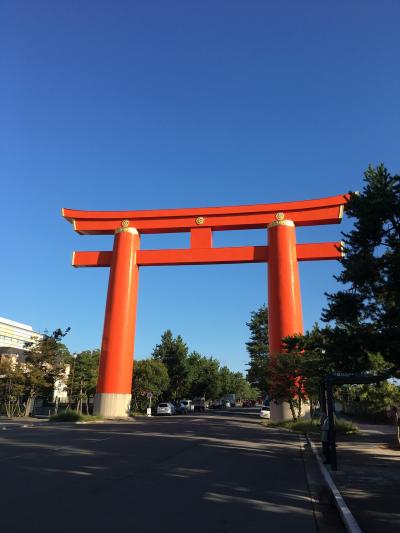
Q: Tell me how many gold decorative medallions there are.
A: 3